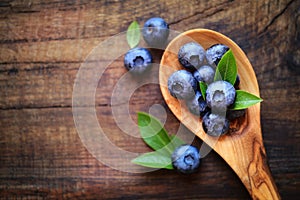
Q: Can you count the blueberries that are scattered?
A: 3